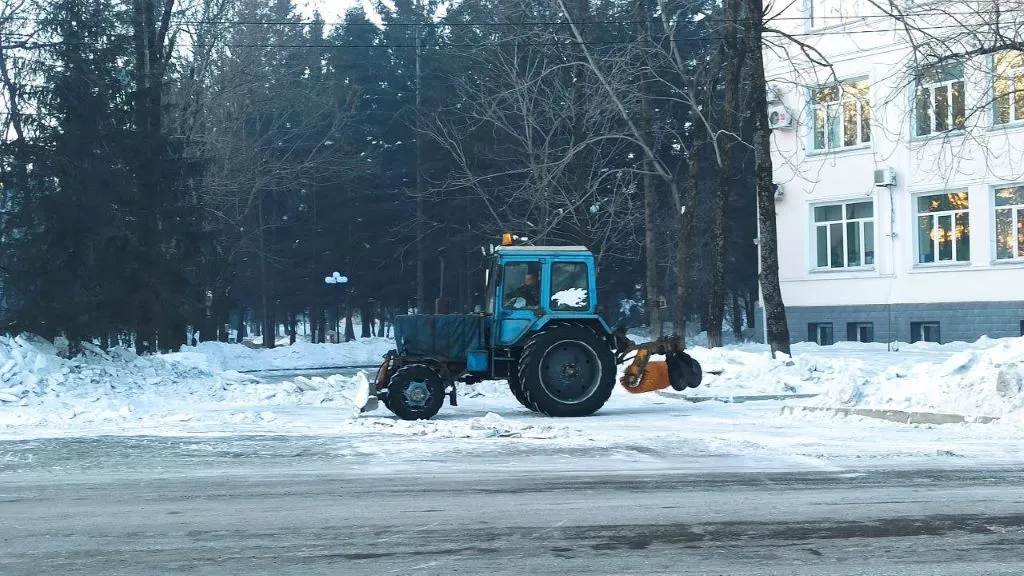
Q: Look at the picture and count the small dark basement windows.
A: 3